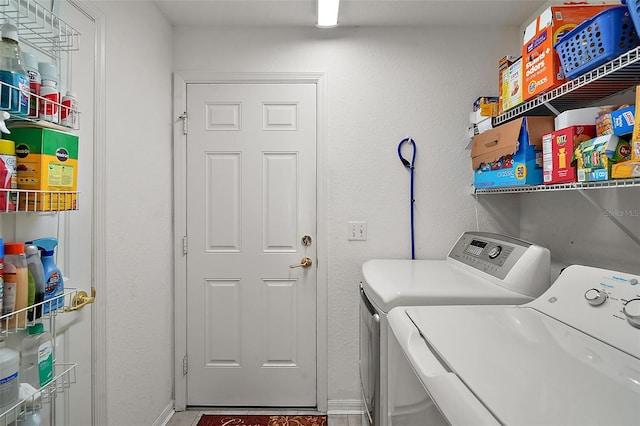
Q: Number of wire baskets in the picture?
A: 5